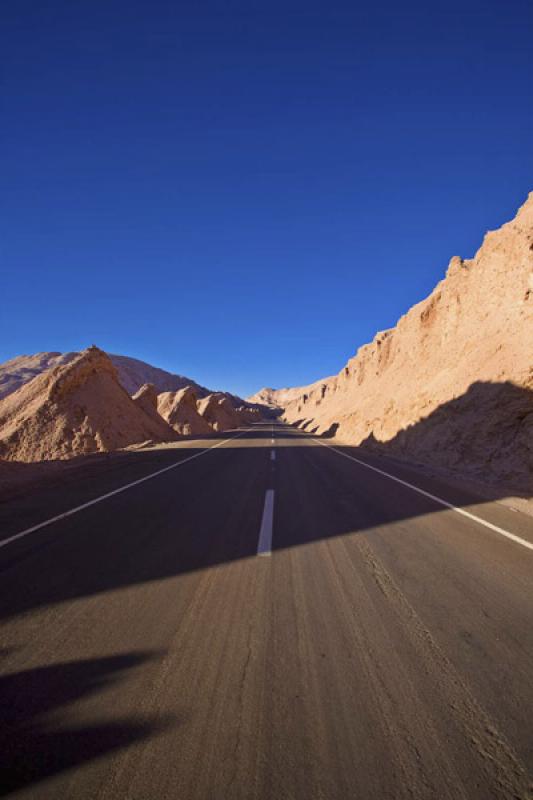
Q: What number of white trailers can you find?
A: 0